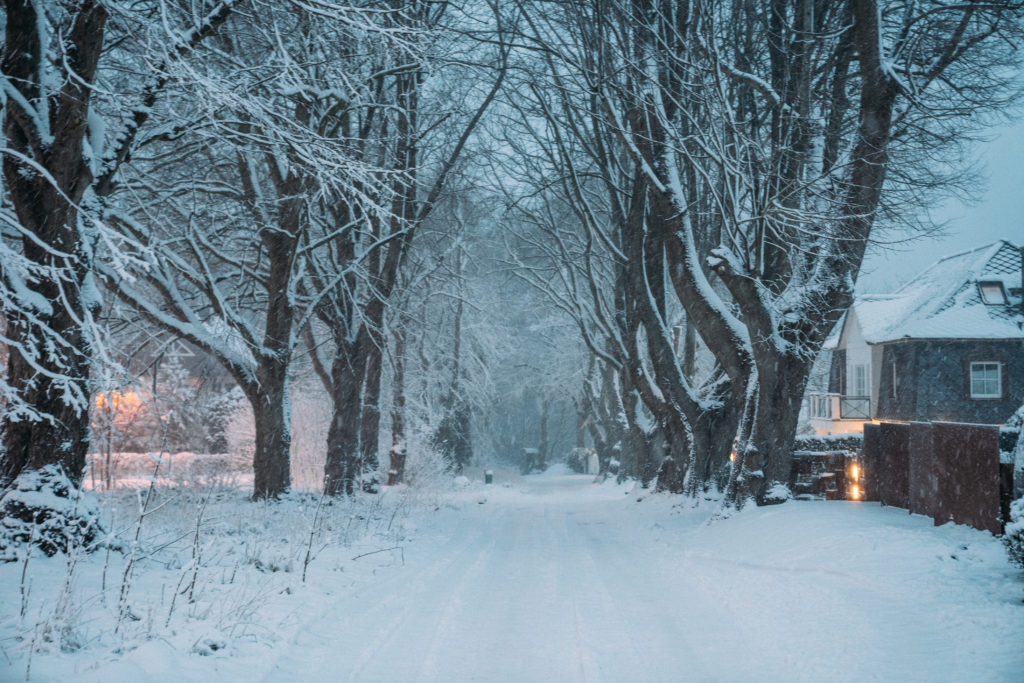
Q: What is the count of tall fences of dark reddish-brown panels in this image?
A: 1